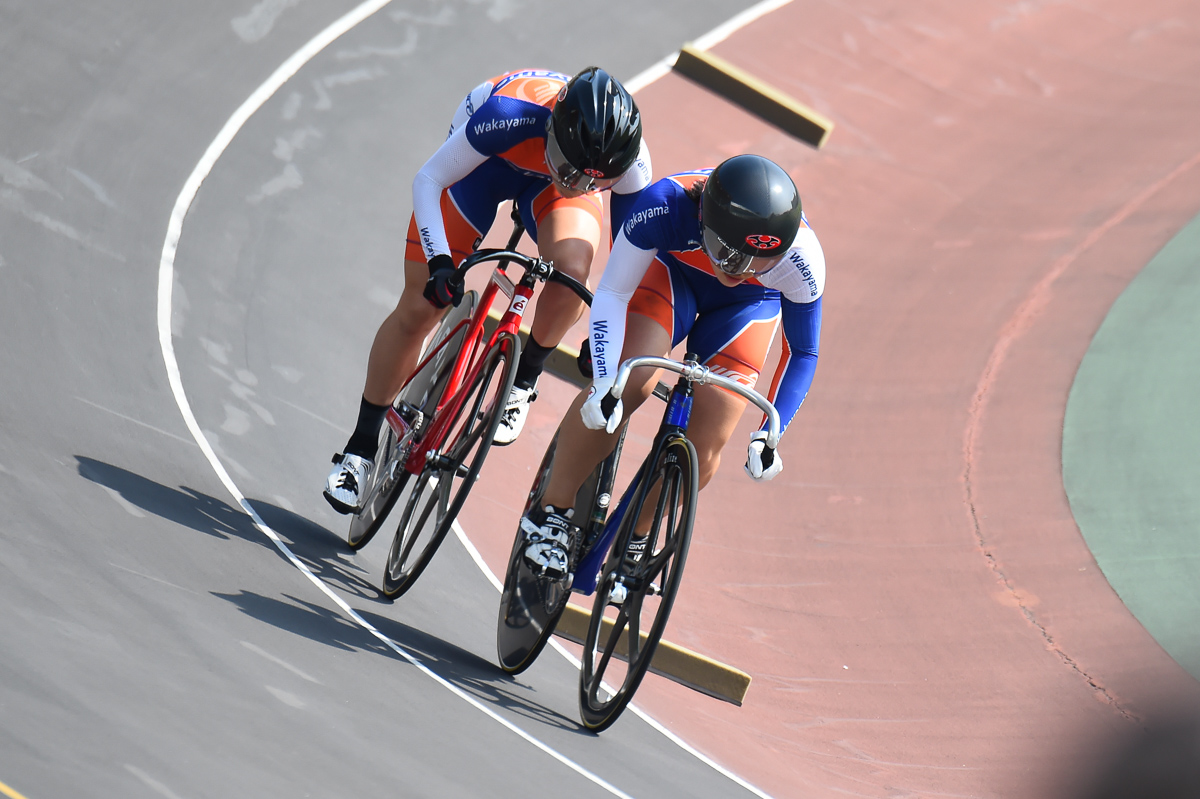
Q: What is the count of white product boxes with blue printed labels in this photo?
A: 0